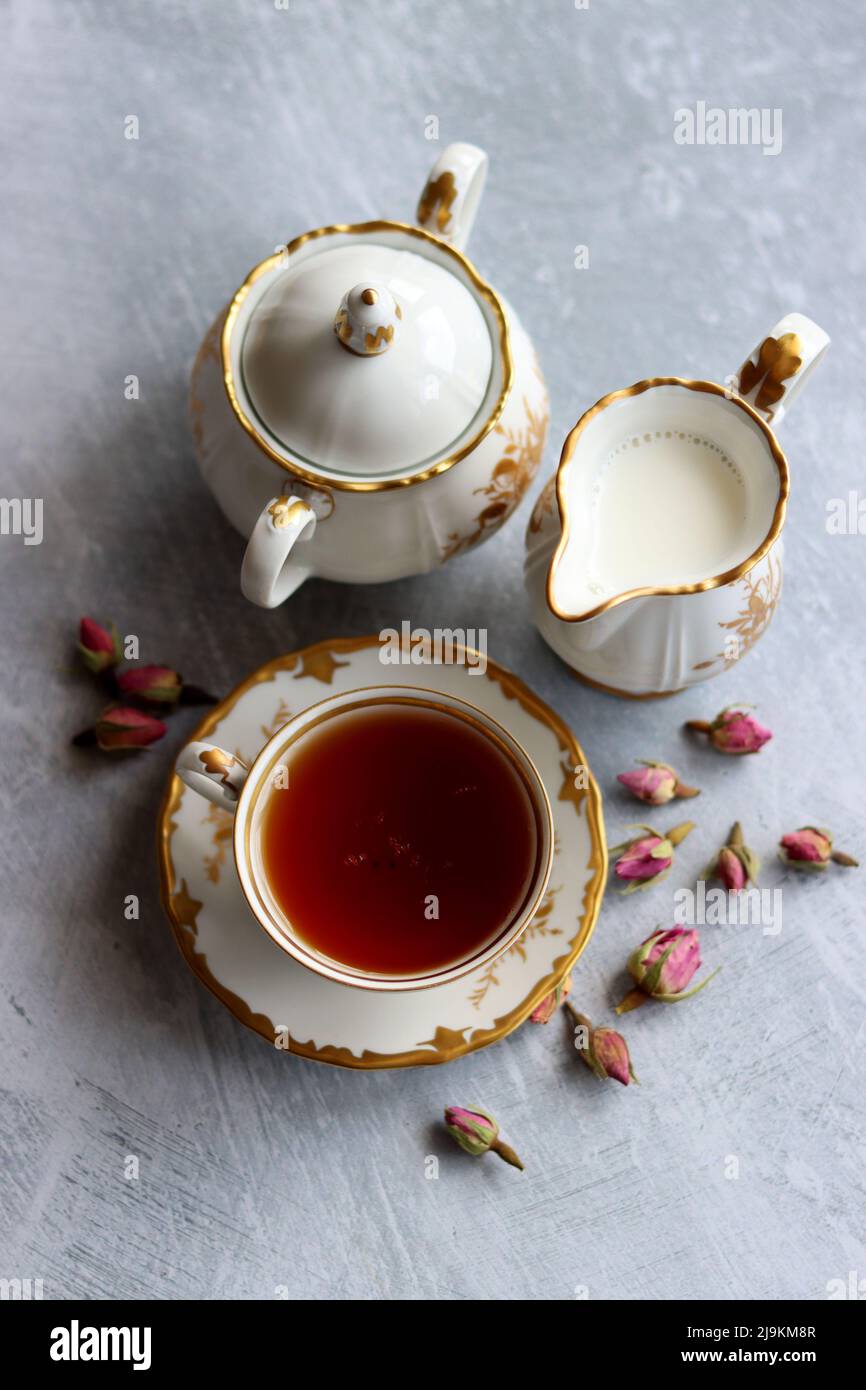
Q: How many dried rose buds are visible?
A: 12